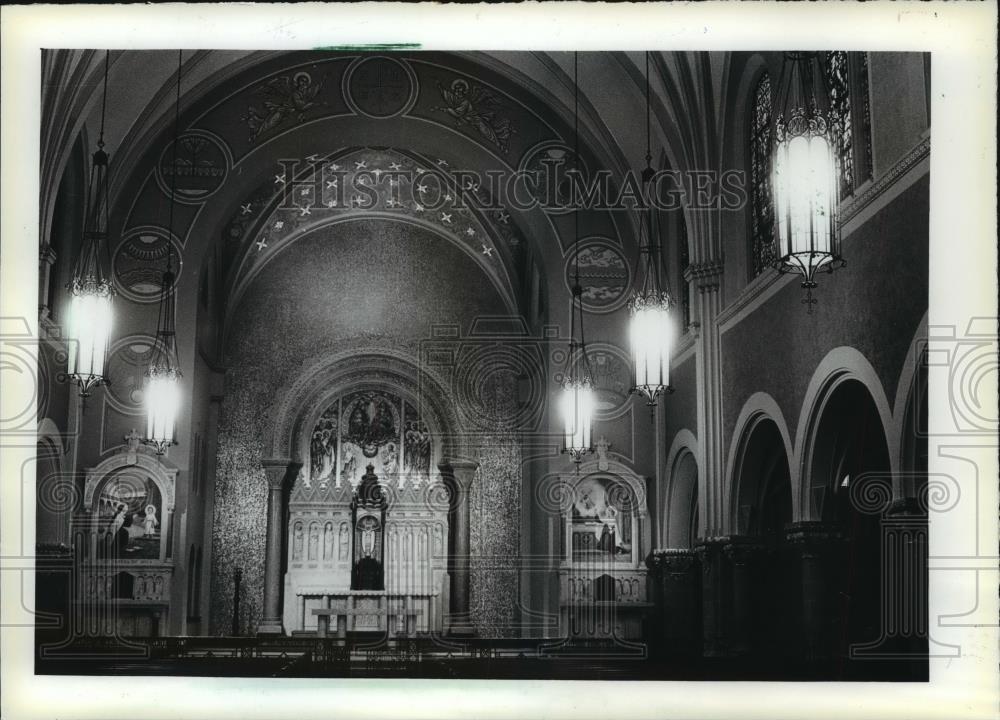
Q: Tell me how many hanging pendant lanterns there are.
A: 5